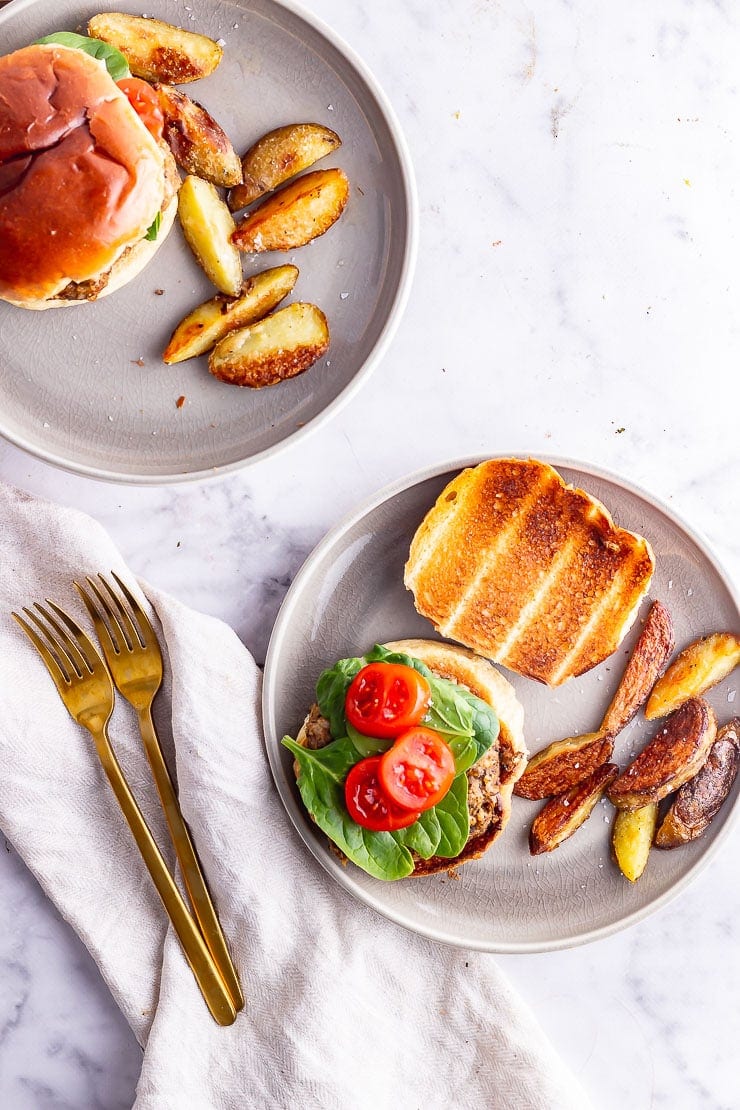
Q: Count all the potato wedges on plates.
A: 14